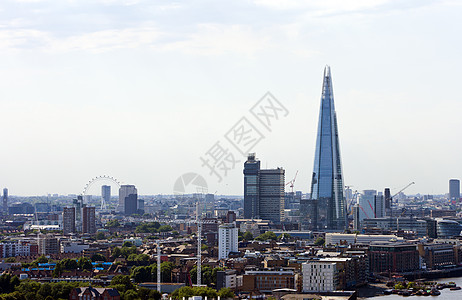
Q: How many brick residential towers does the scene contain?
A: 2